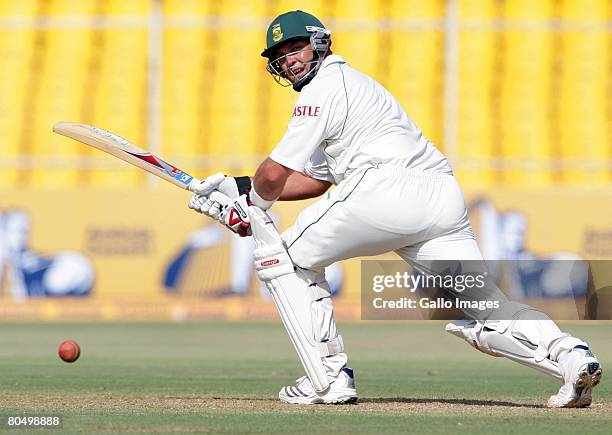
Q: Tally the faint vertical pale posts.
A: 2